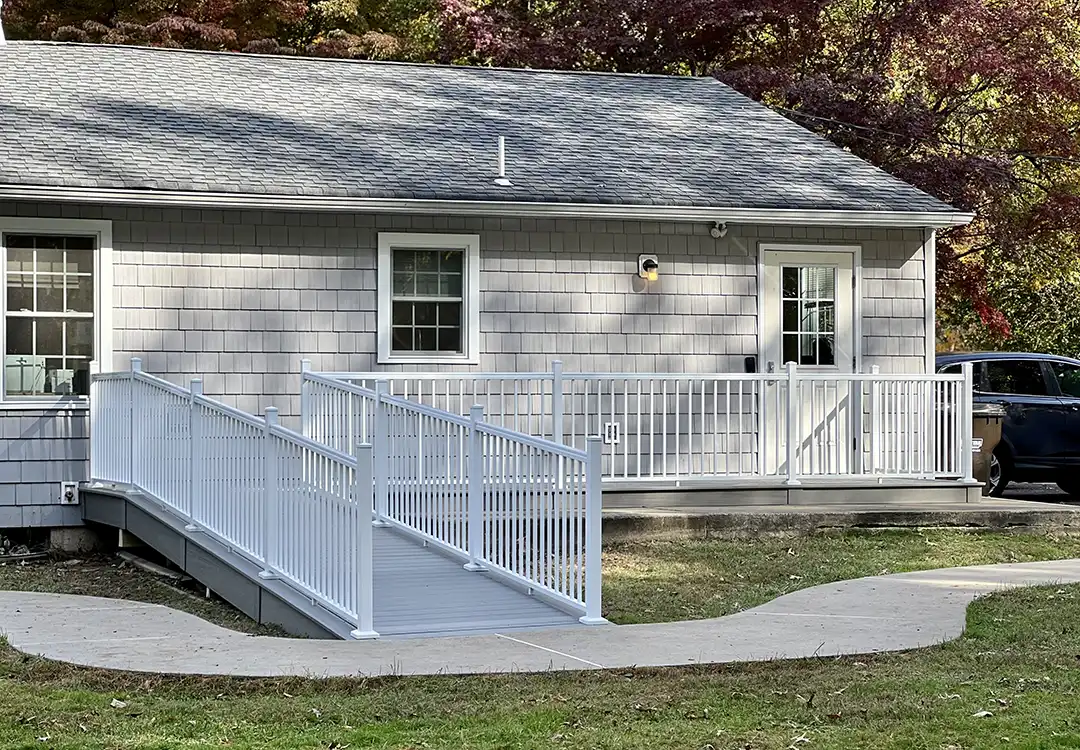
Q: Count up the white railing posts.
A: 13